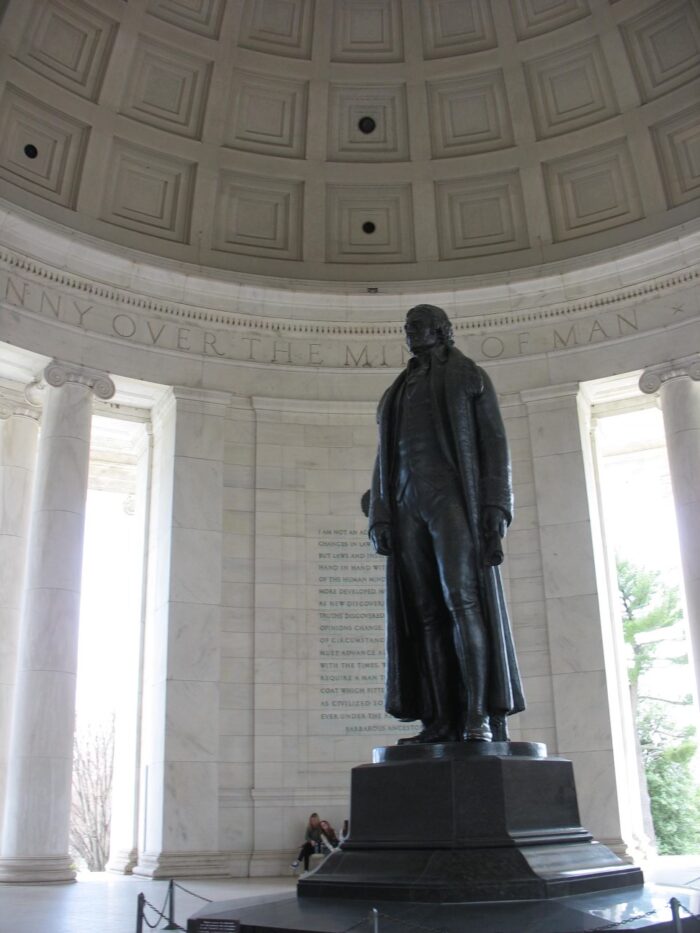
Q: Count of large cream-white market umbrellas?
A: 0